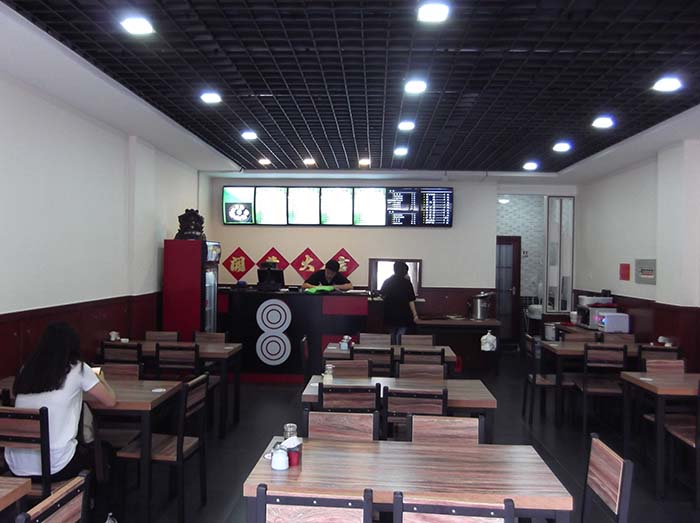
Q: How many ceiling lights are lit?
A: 14